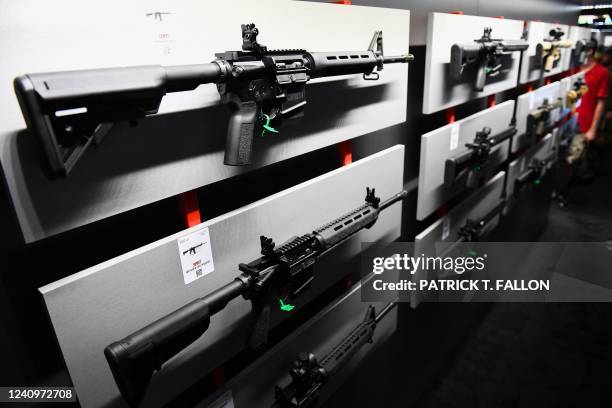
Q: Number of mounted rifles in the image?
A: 11